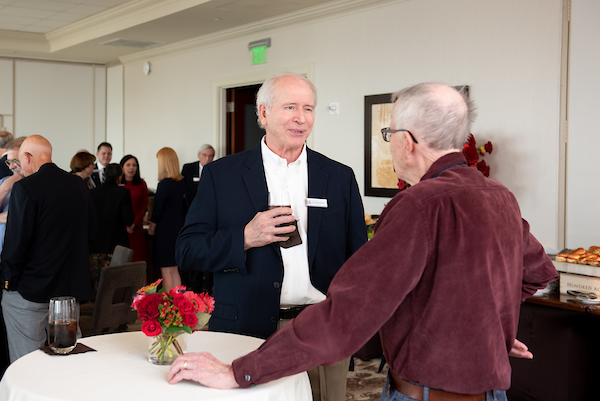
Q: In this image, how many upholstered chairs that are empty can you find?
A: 2